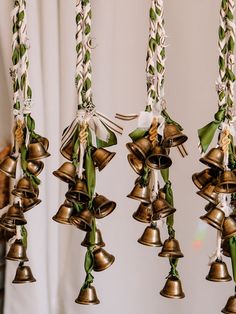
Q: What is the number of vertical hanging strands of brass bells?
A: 4